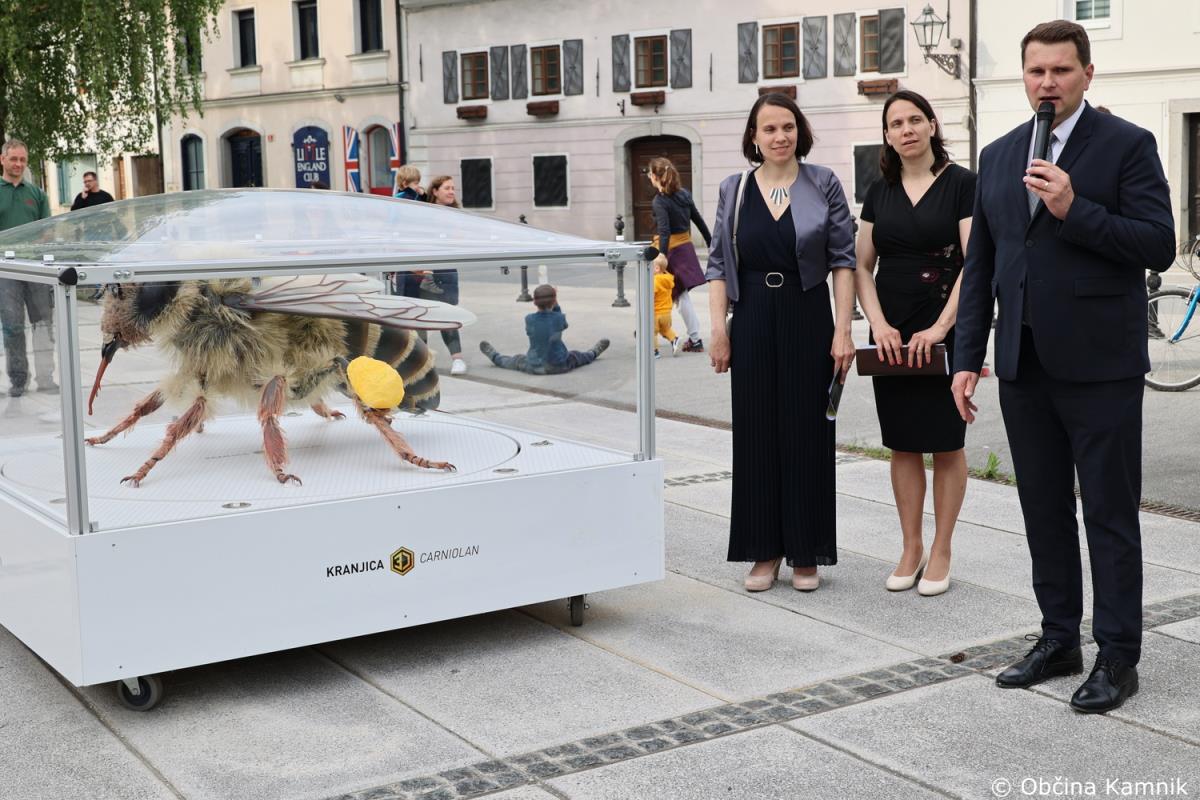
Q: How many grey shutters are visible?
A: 10